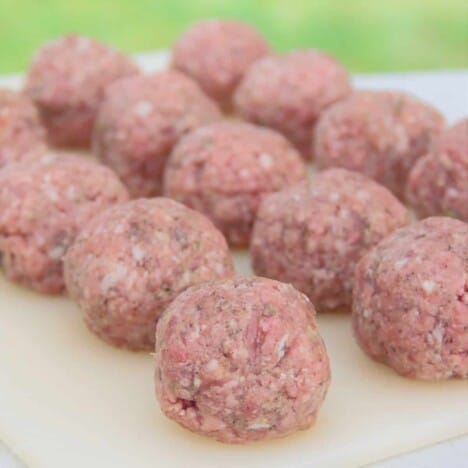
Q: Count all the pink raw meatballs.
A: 13